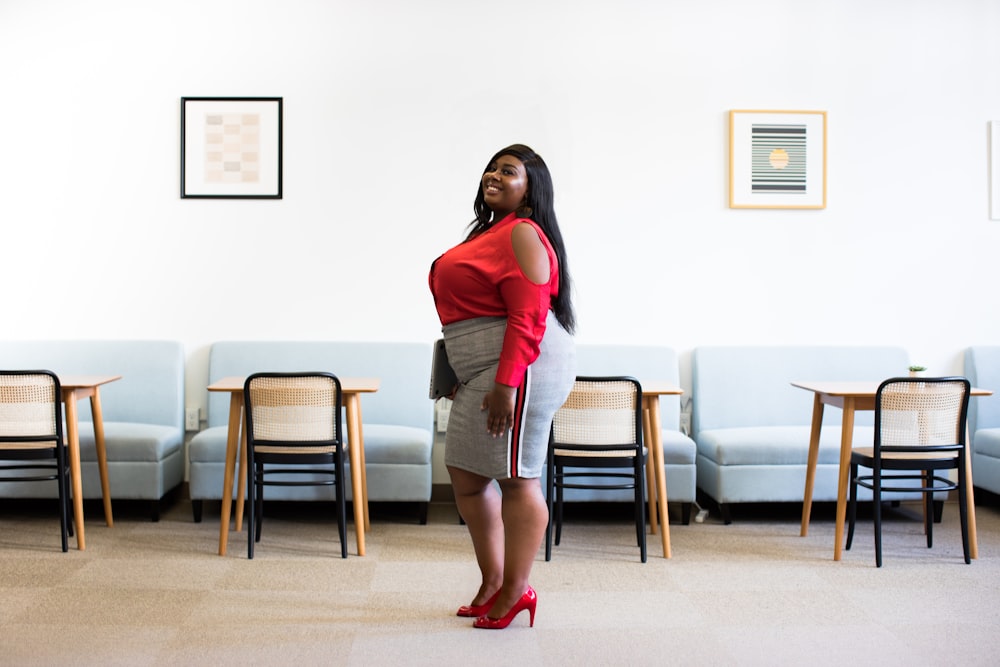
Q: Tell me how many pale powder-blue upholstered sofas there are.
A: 5